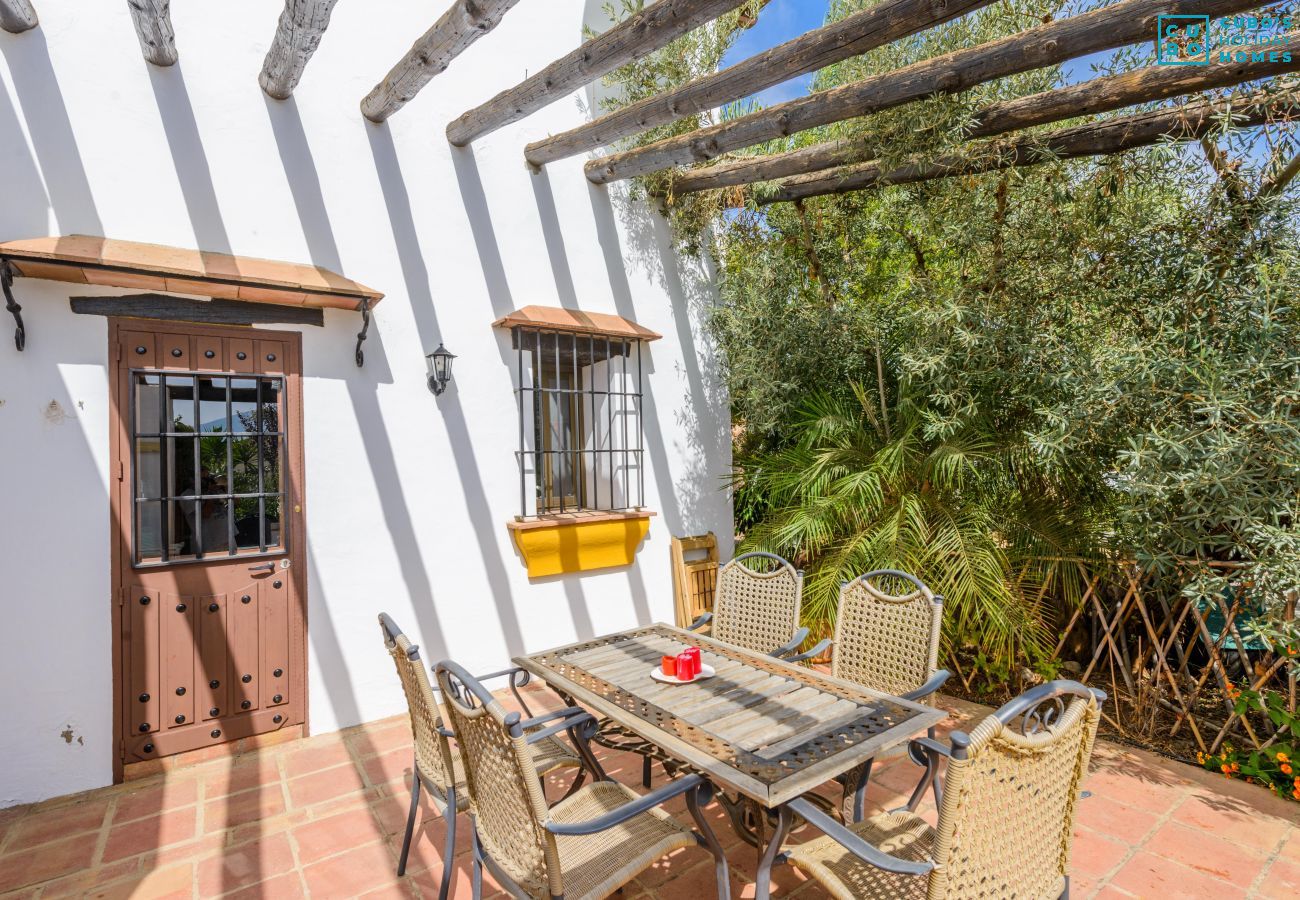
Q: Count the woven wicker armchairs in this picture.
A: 5